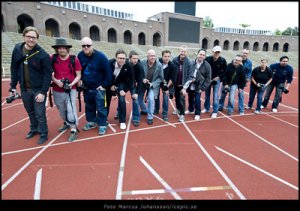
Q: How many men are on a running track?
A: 14